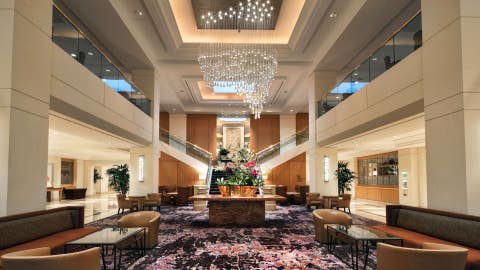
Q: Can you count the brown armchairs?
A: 8